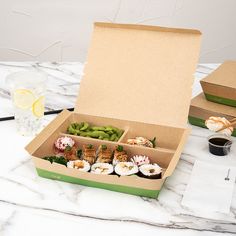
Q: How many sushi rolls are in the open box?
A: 8